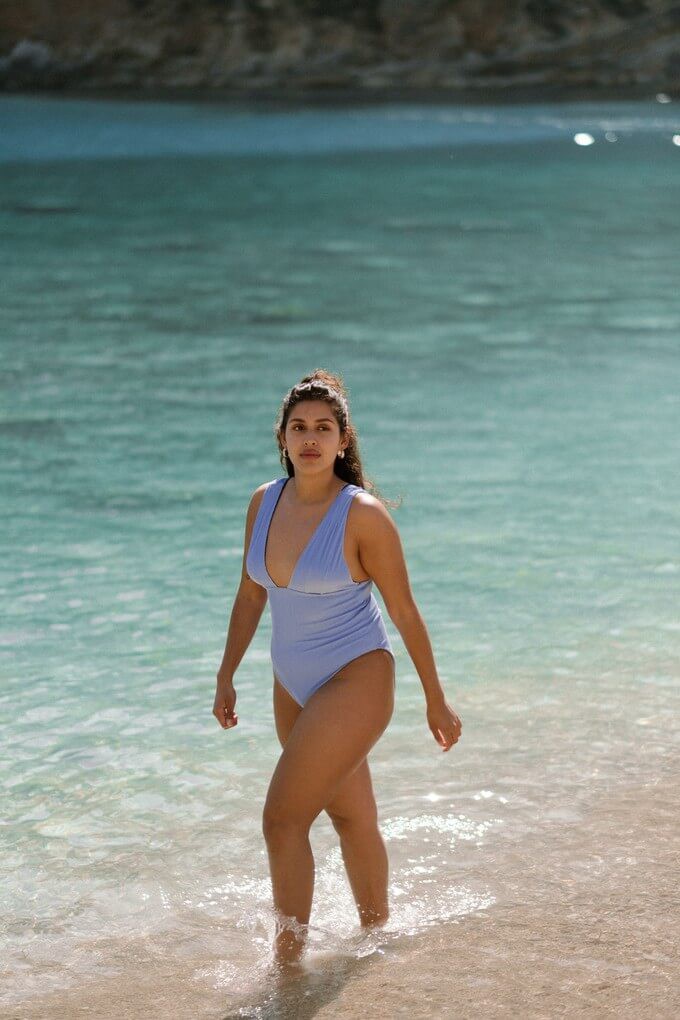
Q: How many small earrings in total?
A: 2